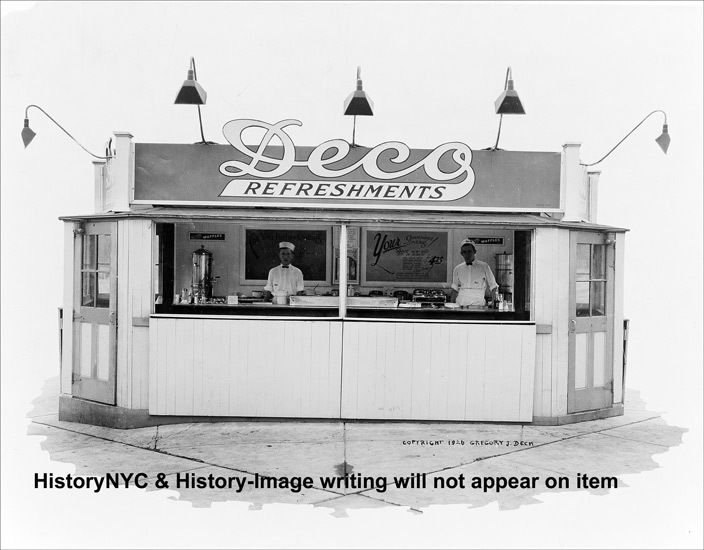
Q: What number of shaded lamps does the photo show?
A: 5